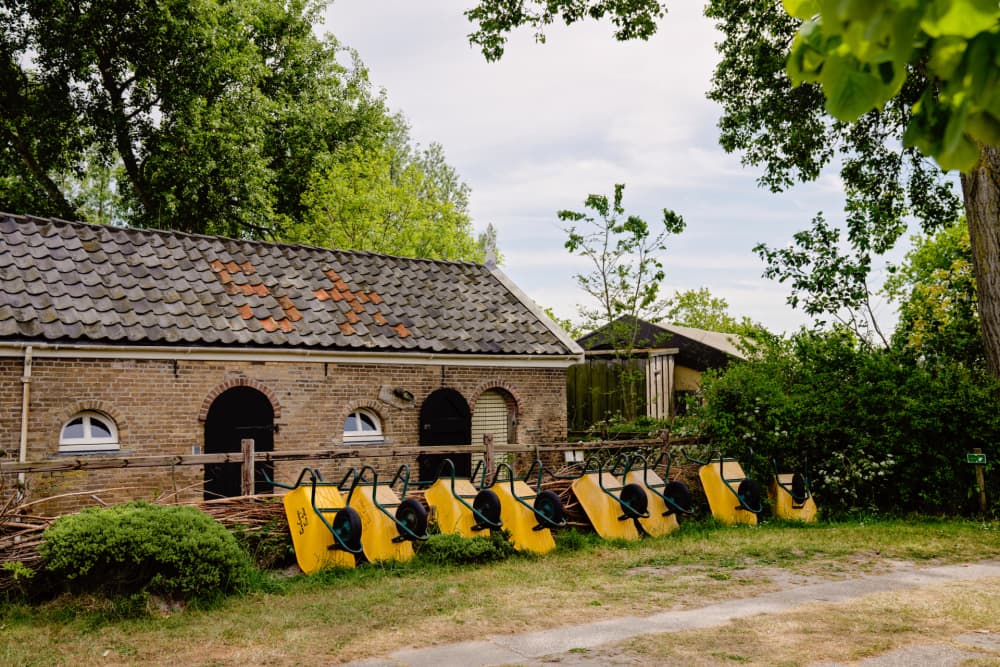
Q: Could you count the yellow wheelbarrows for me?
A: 8